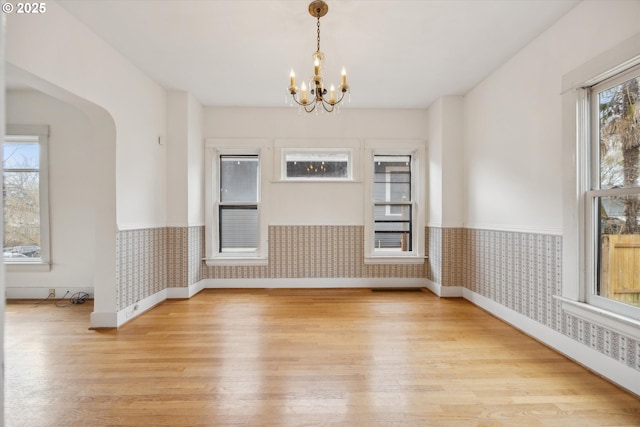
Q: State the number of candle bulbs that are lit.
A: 5